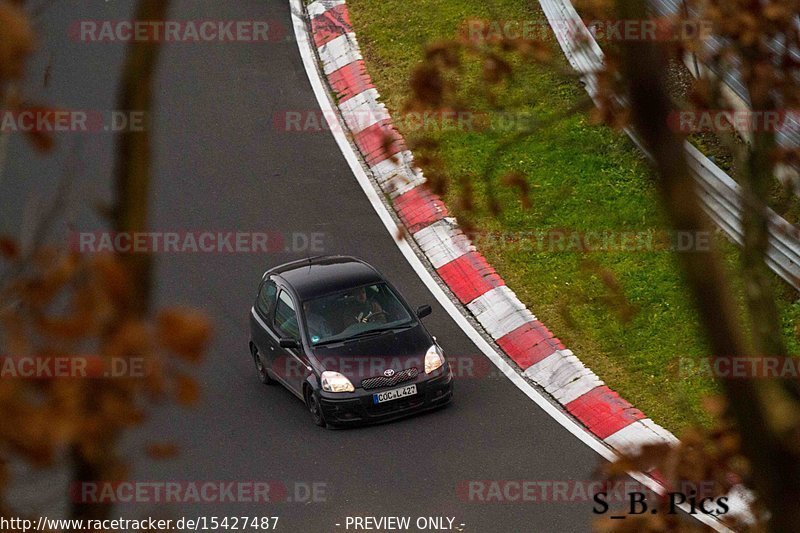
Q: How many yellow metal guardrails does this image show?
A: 0